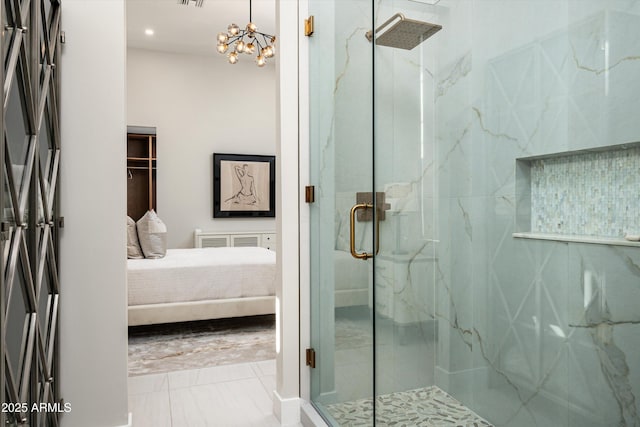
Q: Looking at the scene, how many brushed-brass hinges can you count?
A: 3